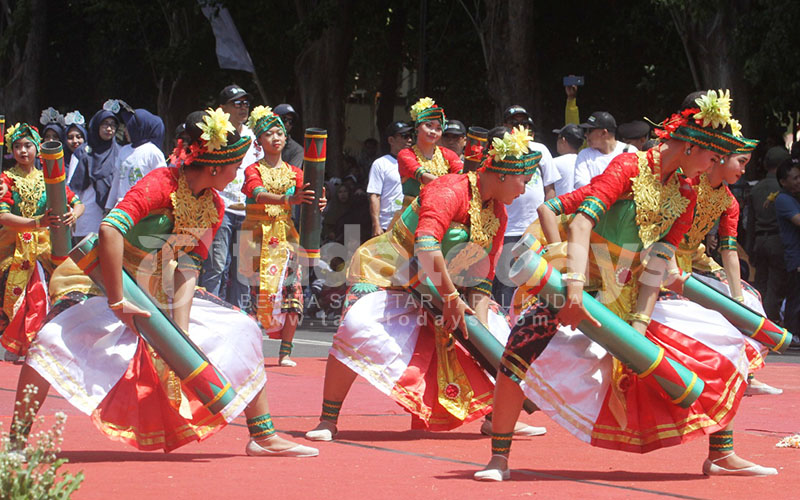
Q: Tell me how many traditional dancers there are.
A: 7